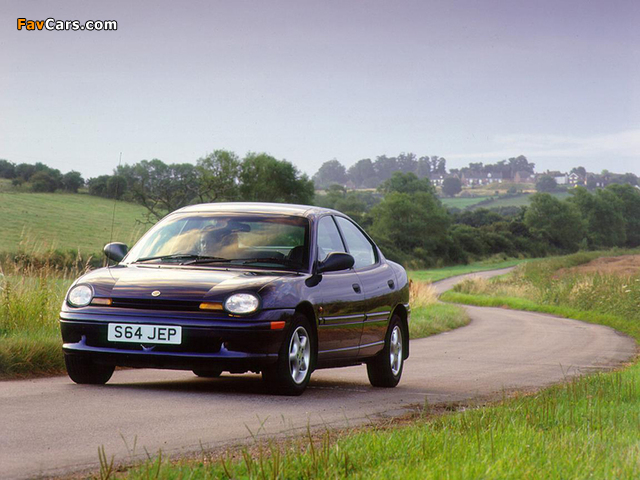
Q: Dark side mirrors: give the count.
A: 2